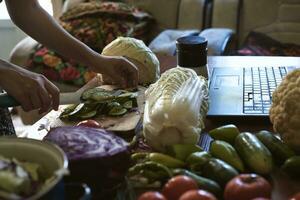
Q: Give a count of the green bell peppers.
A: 0